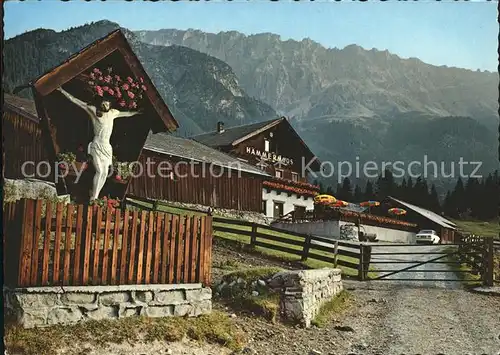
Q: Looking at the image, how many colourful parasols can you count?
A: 4